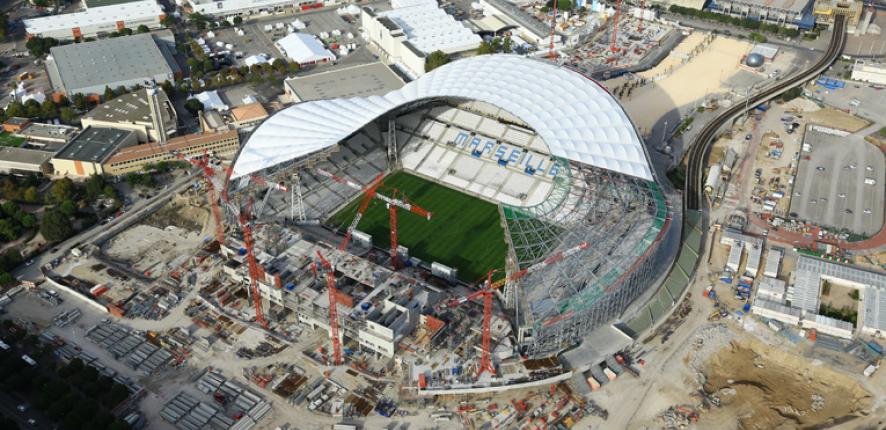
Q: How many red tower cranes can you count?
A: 8